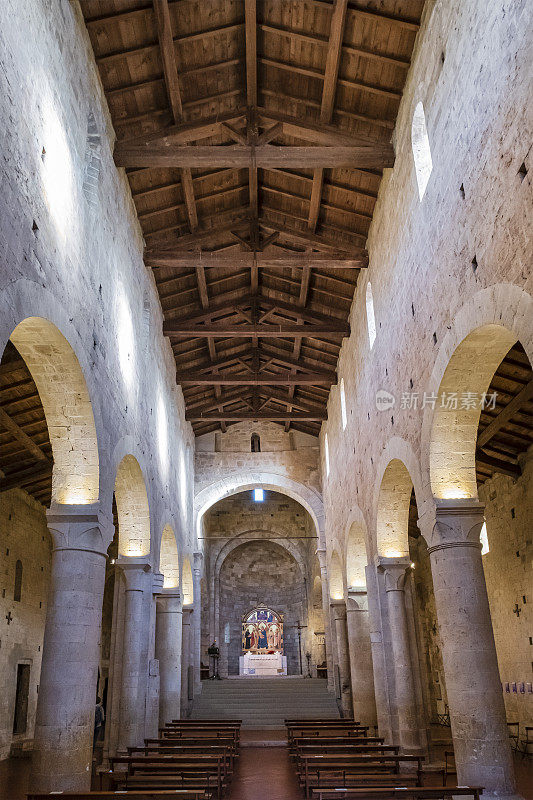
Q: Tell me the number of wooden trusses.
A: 5